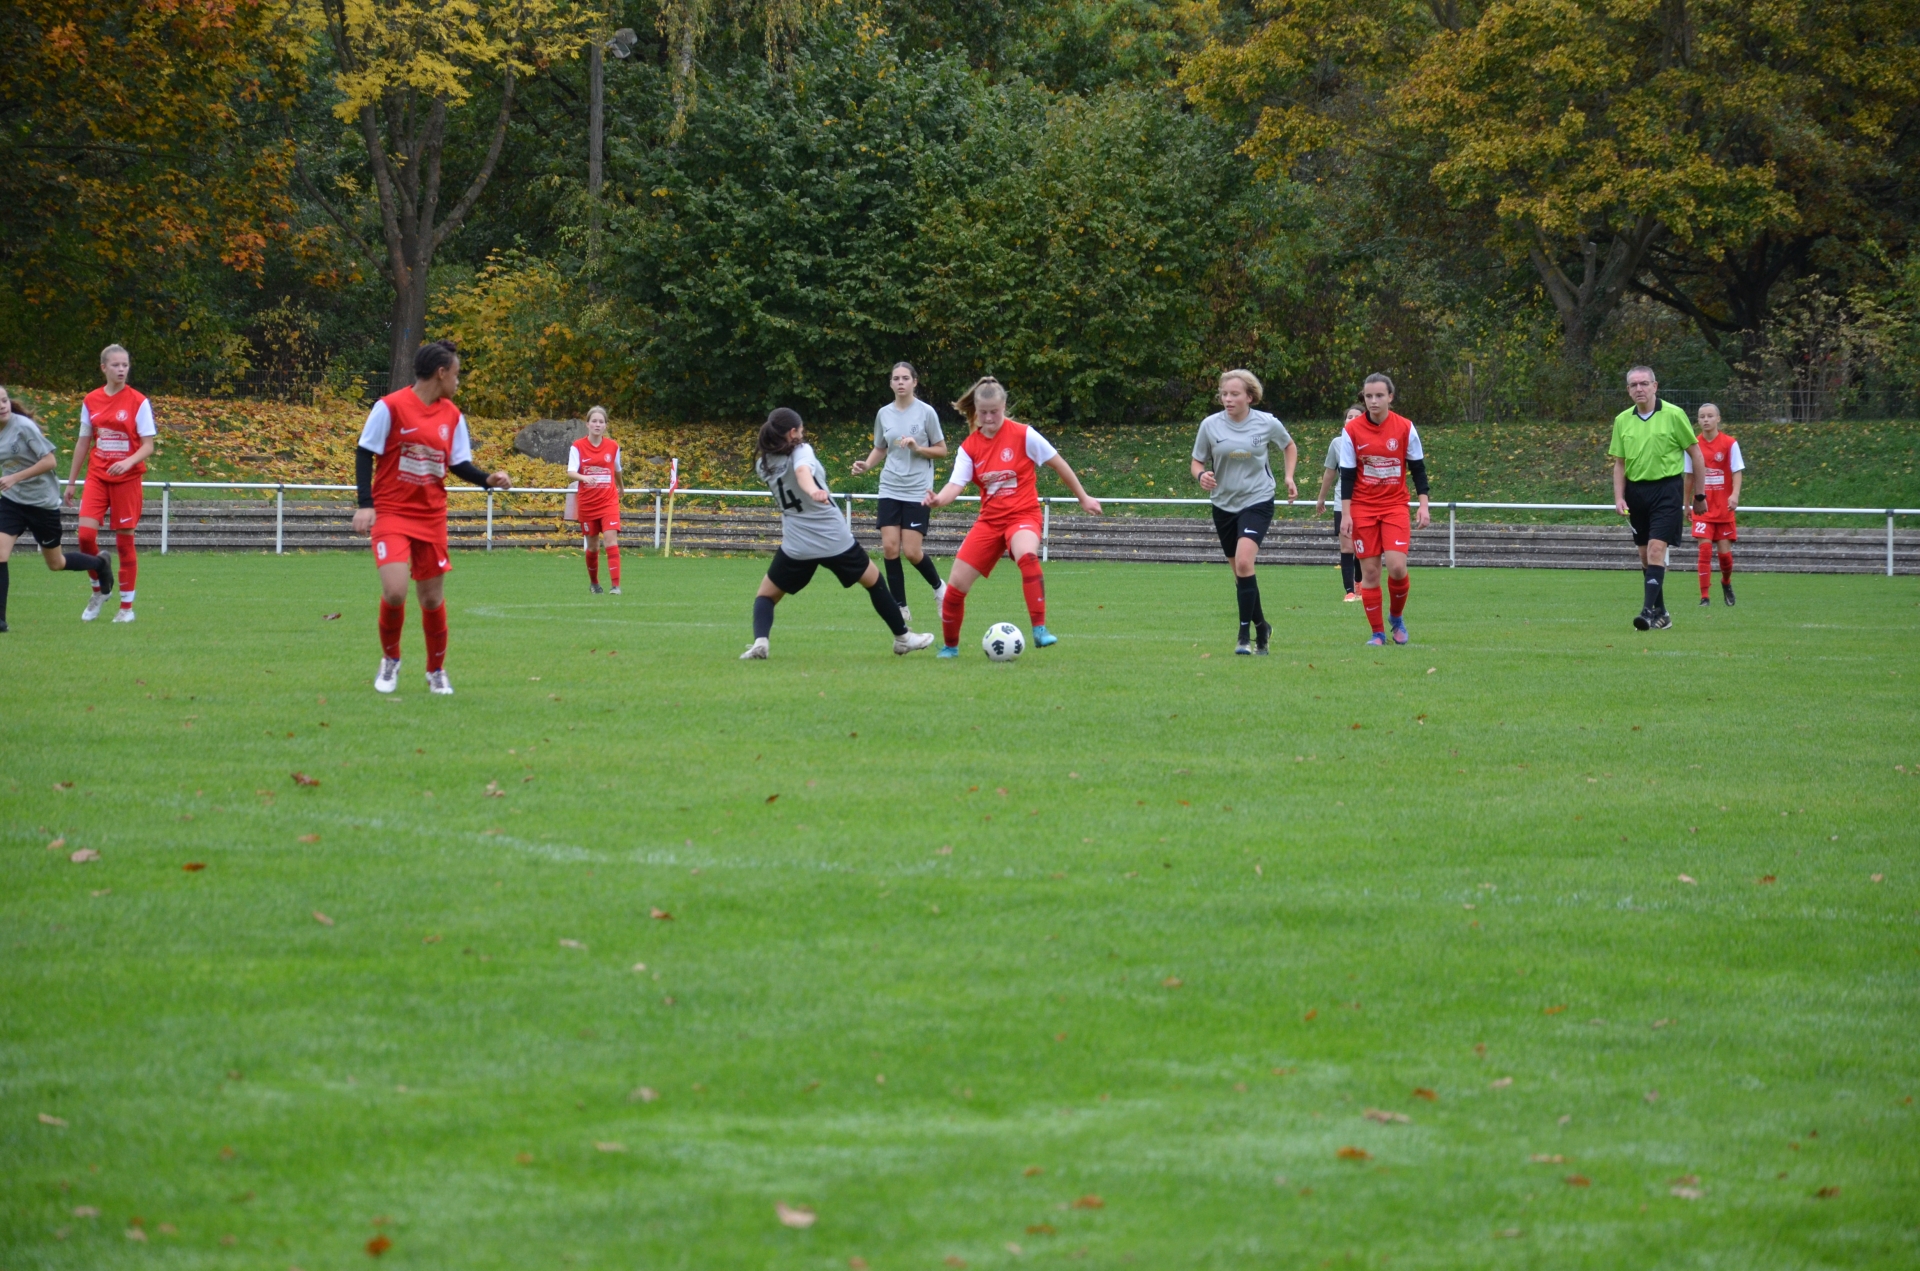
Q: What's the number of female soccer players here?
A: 11